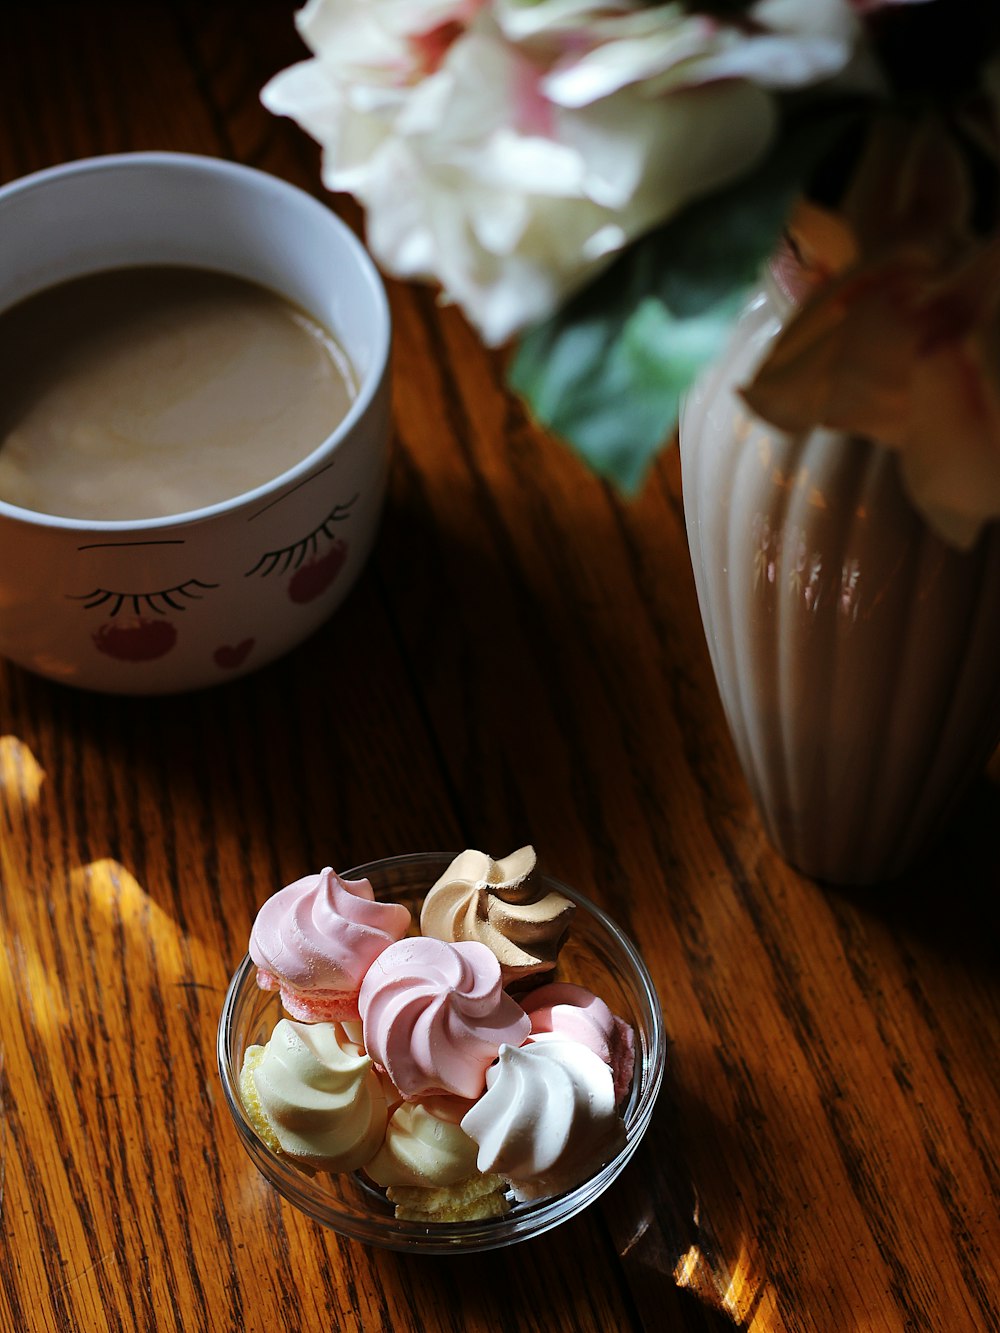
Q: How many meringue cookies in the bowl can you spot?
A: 7